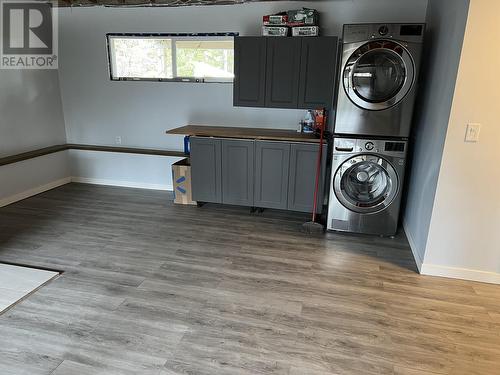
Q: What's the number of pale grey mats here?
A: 1